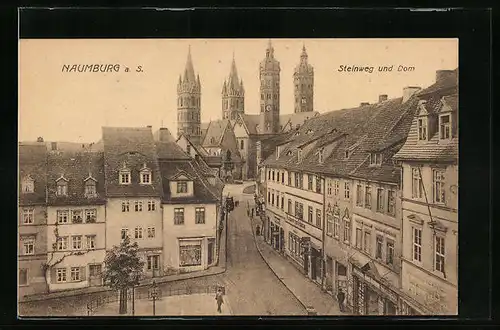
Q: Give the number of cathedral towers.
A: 4